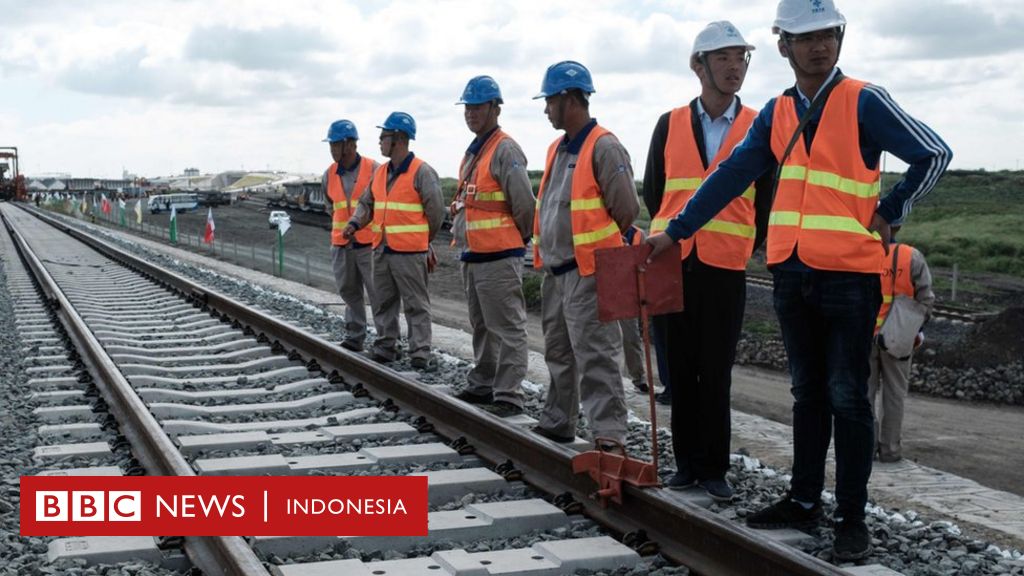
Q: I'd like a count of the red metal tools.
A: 1